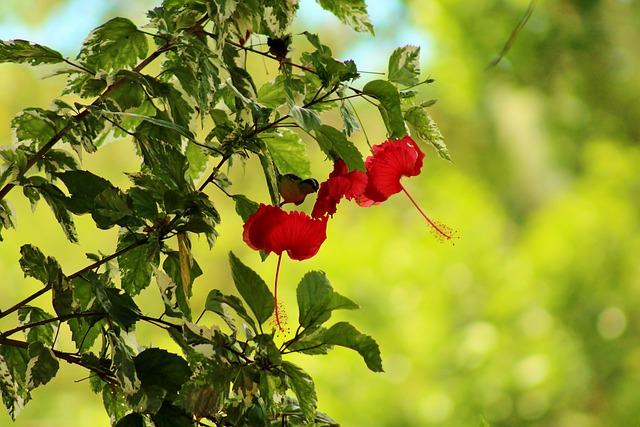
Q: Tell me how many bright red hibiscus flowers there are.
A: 3